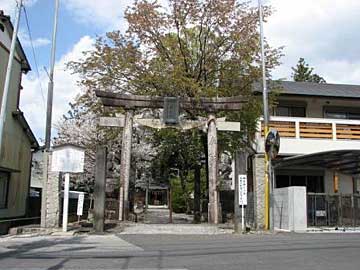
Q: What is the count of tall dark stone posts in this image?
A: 2